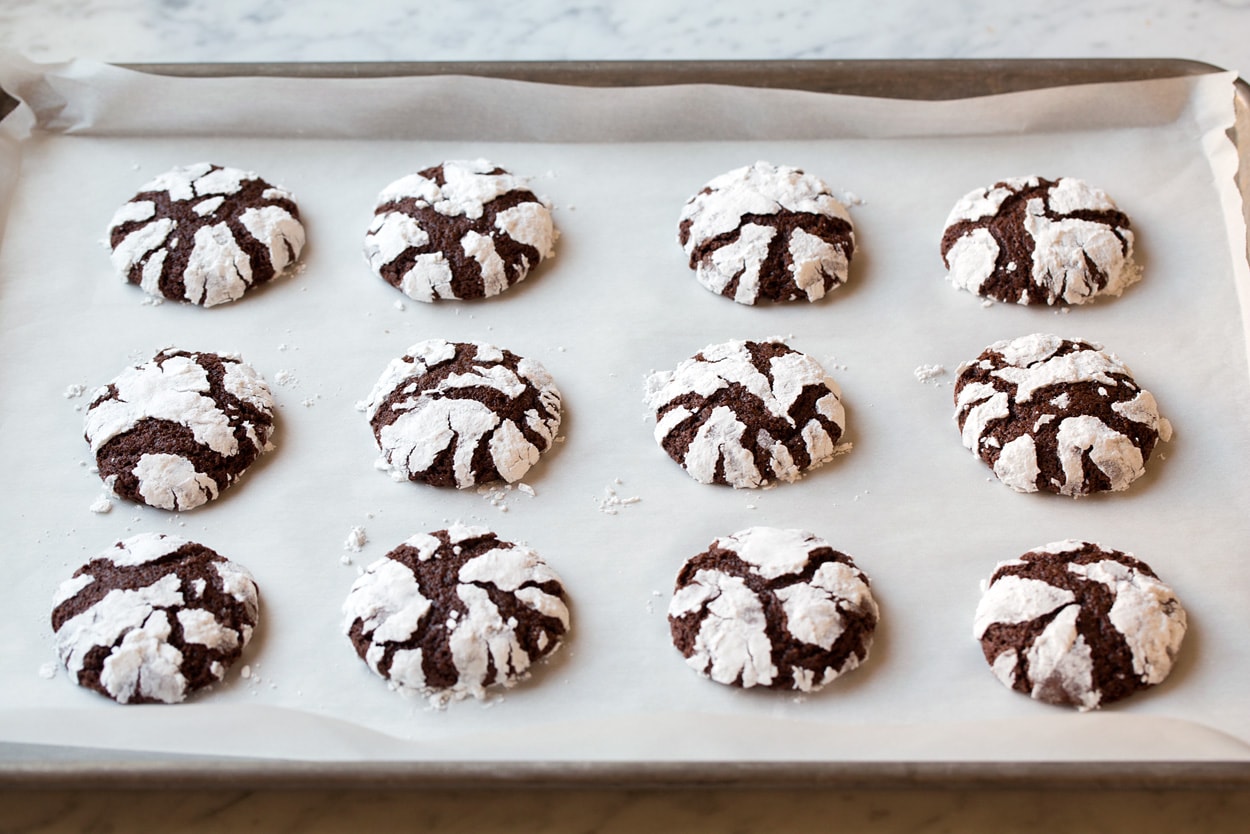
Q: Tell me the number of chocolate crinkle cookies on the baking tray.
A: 12